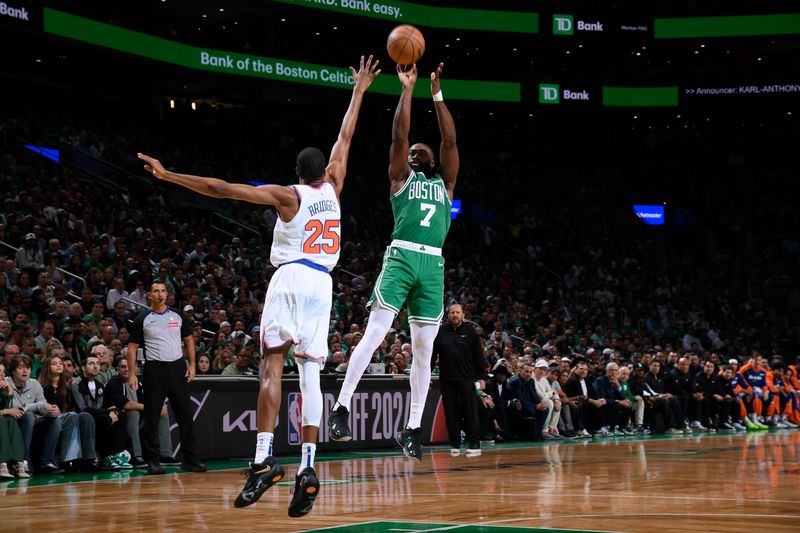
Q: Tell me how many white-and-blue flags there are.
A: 0